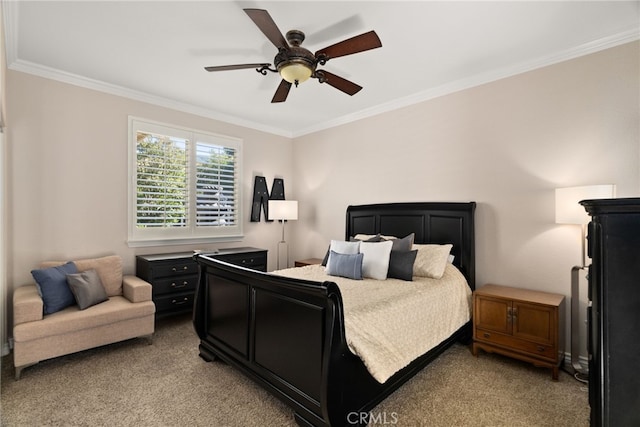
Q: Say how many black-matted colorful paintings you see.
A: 0